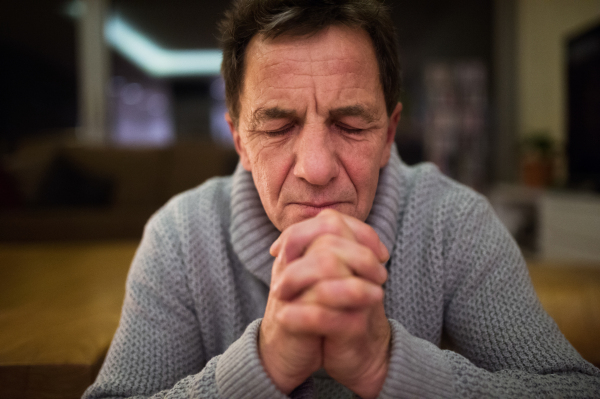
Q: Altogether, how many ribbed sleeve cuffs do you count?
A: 2